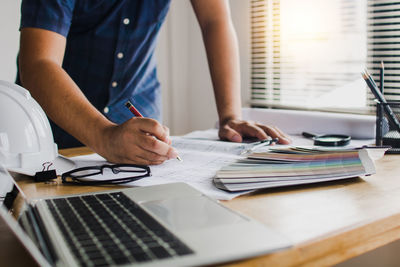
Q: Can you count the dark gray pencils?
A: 3